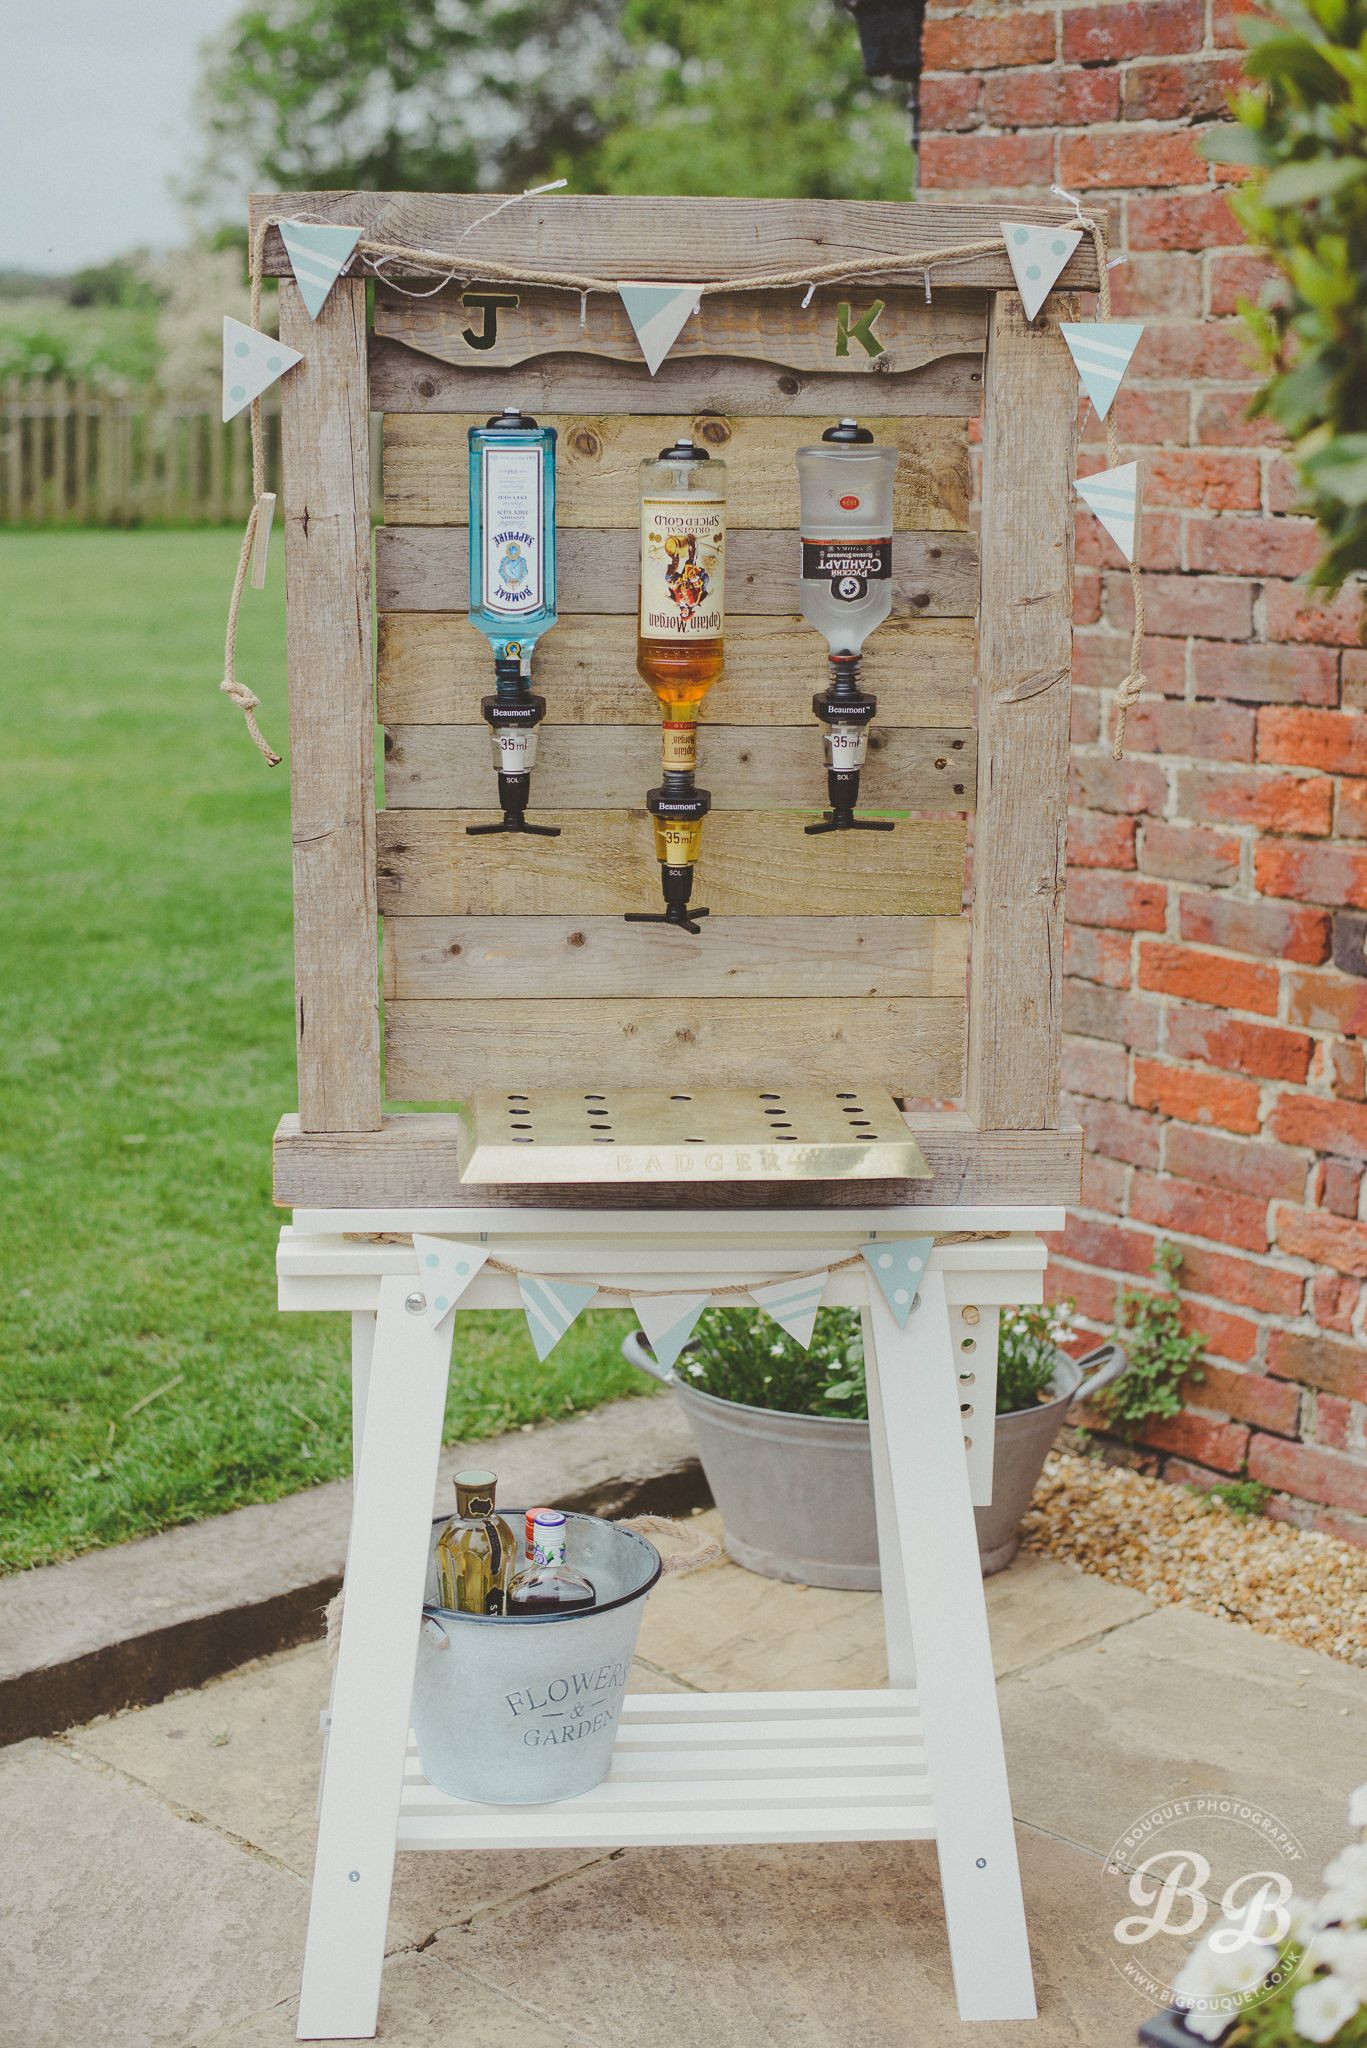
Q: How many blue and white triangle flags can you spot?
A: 11